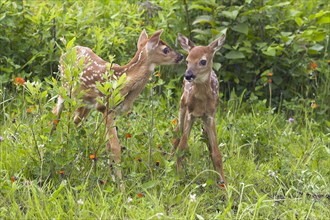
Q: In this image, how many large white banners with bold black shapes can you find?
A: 0